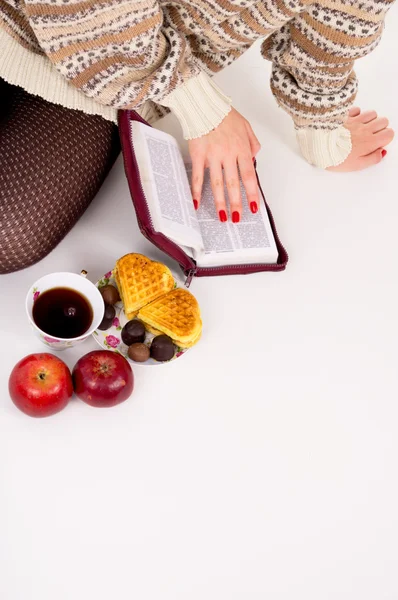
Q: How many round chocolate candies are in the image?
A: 5